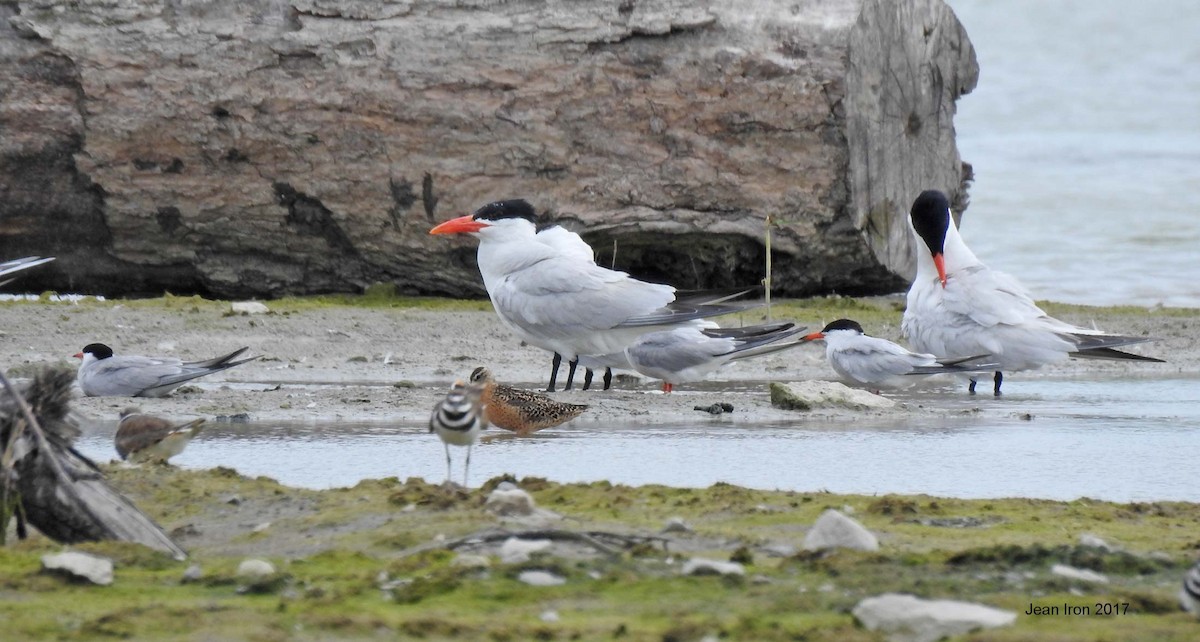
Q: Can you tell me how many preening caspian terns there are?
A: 1